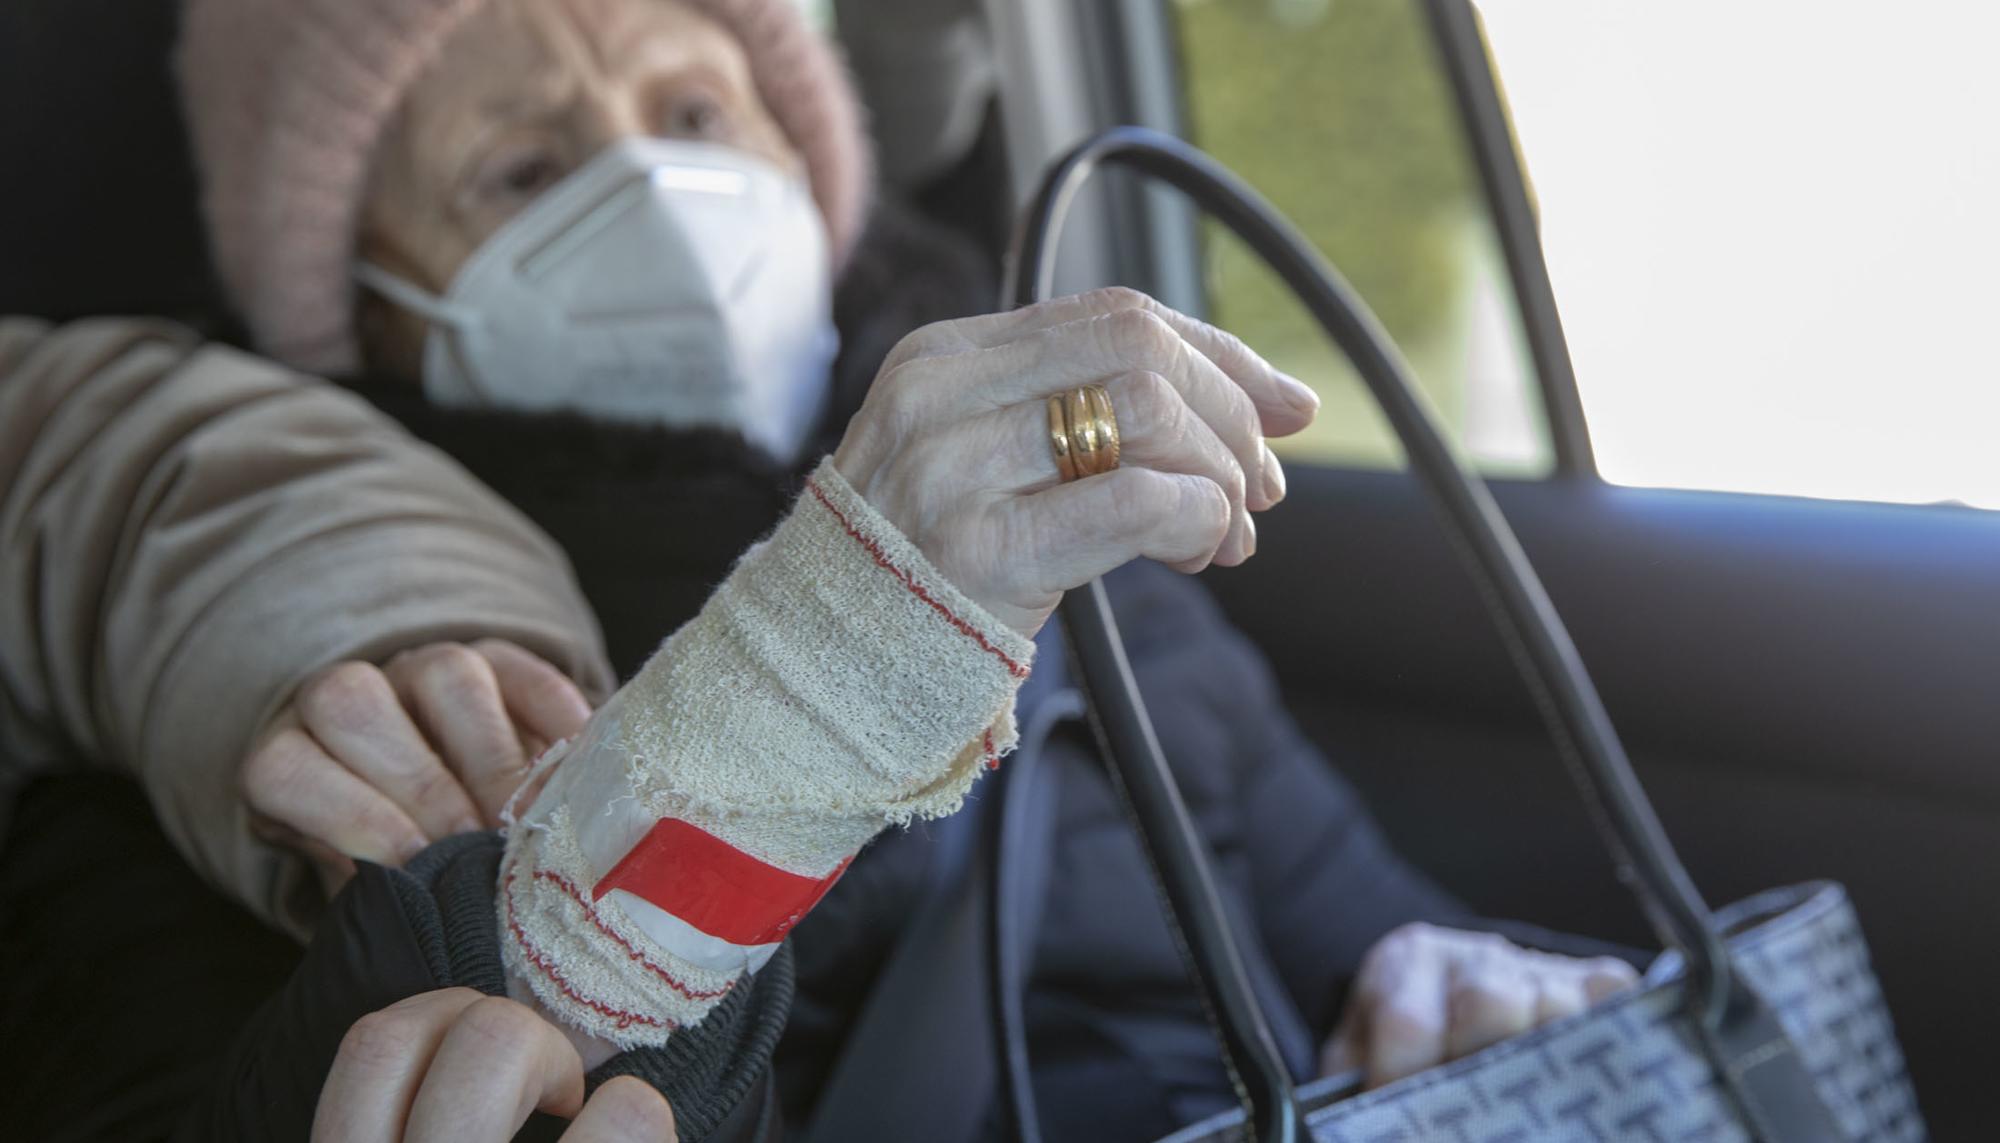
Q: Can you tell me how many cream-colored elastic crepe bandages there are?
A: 1